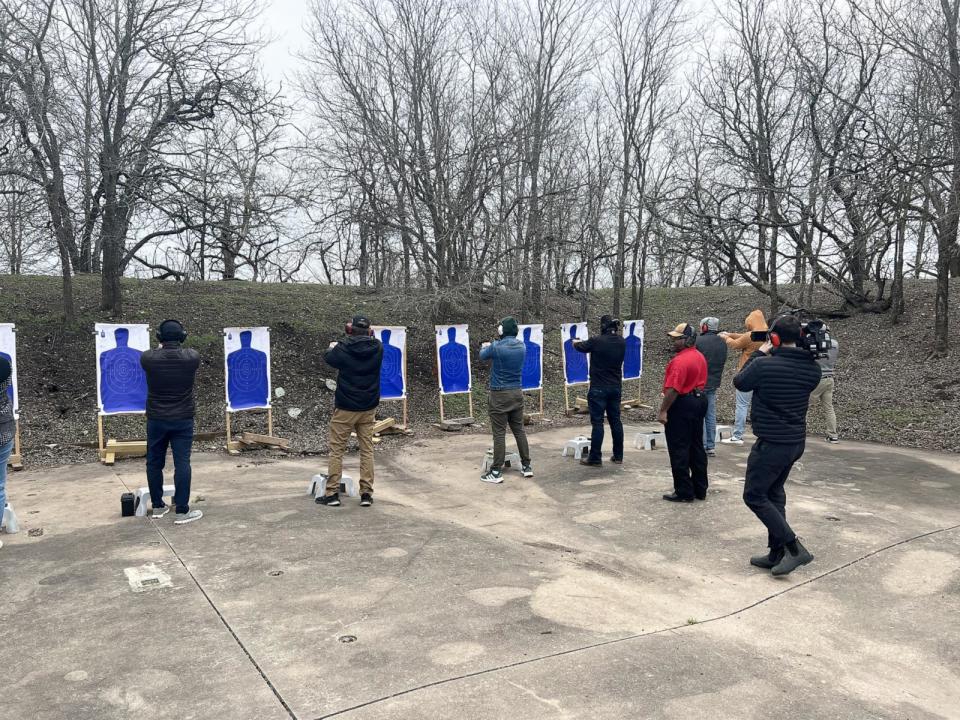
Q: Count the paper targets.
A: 8